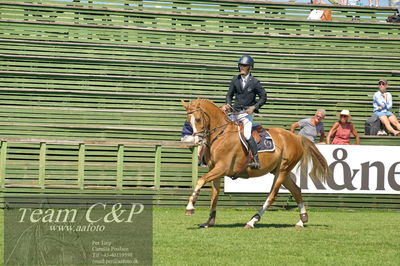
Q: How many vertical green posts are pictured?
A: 6